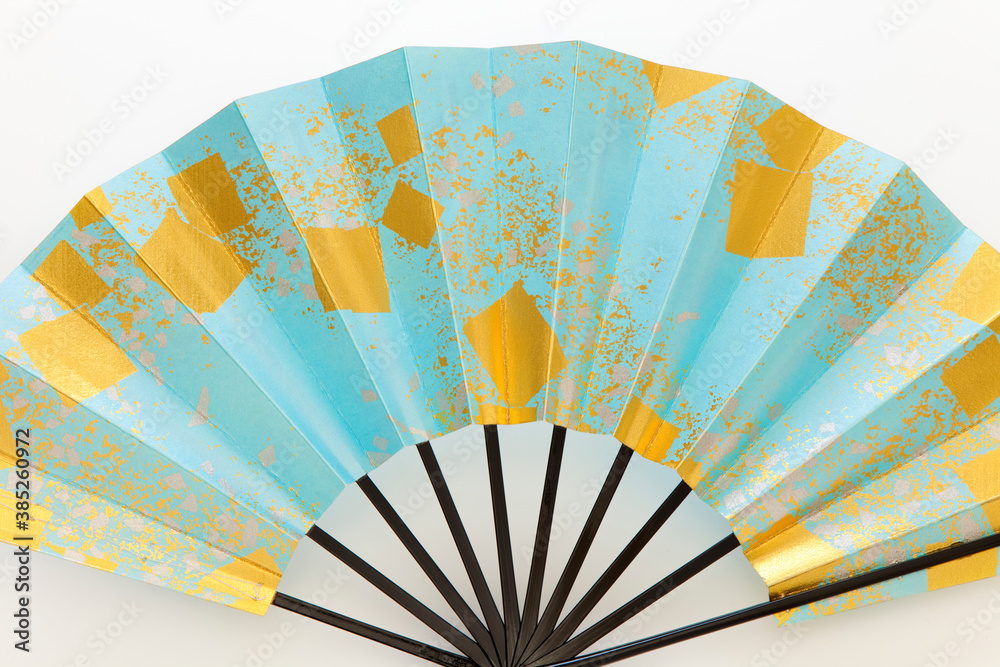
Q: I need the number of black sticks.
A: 10